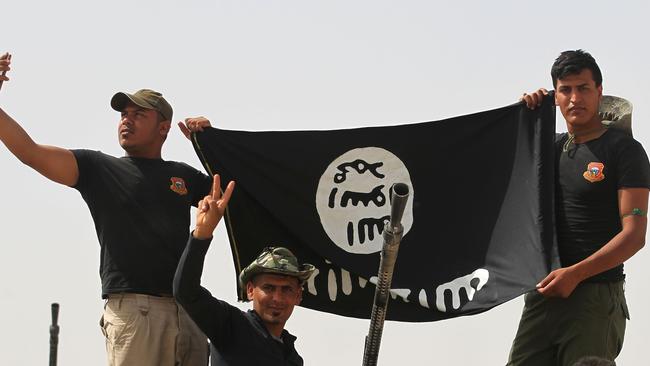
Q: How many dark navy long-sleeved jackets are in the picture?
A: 1